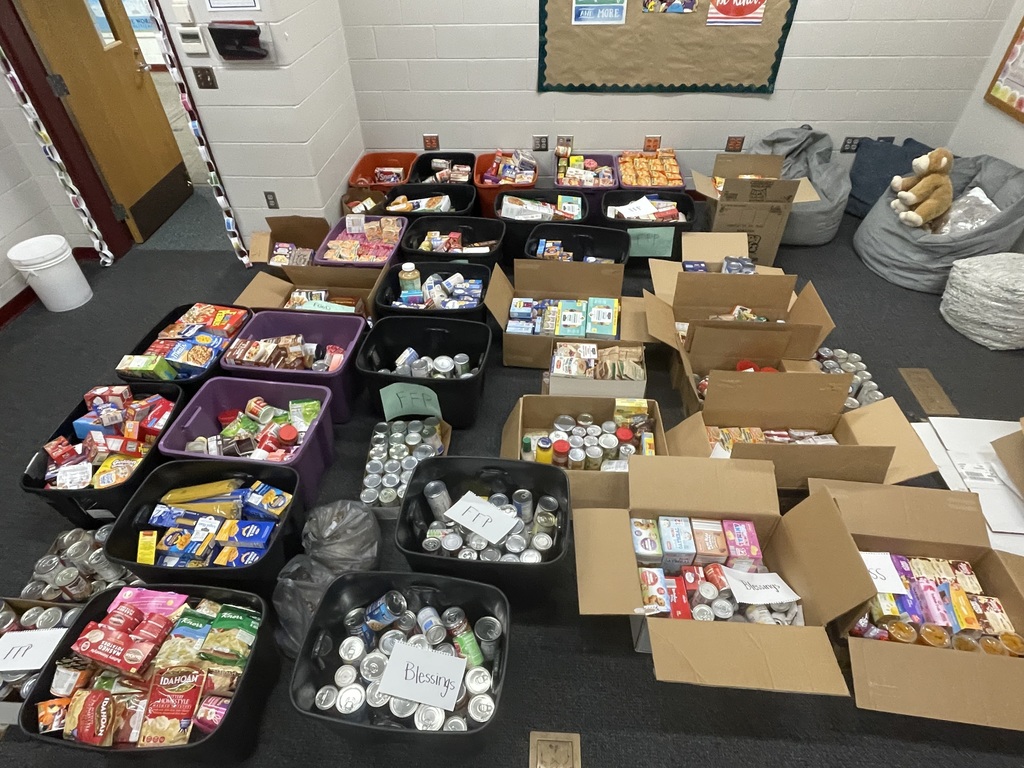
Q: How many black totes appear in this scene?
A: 14